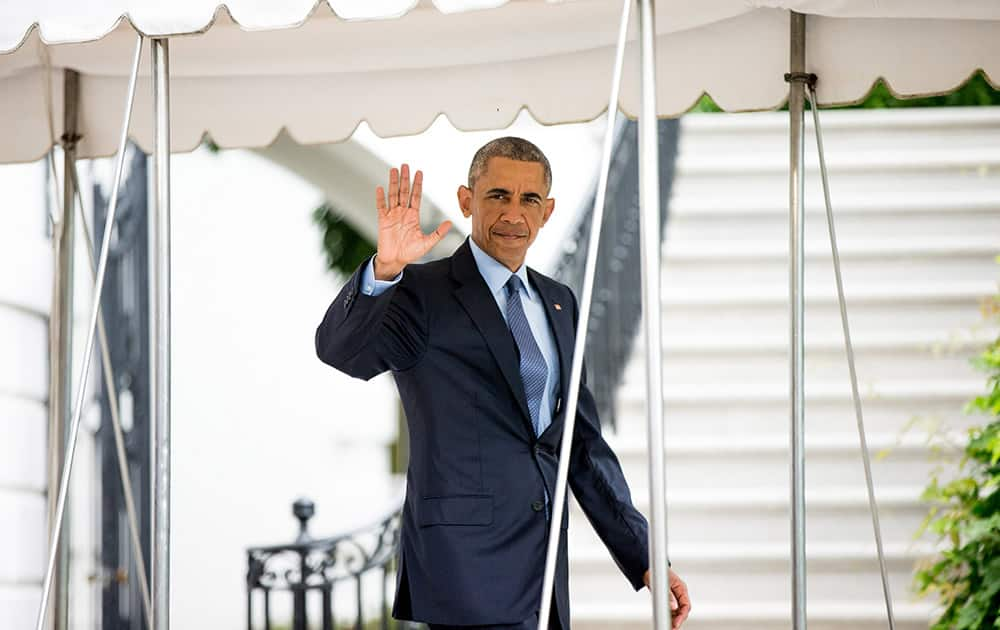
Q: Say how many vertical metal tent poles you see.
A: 4